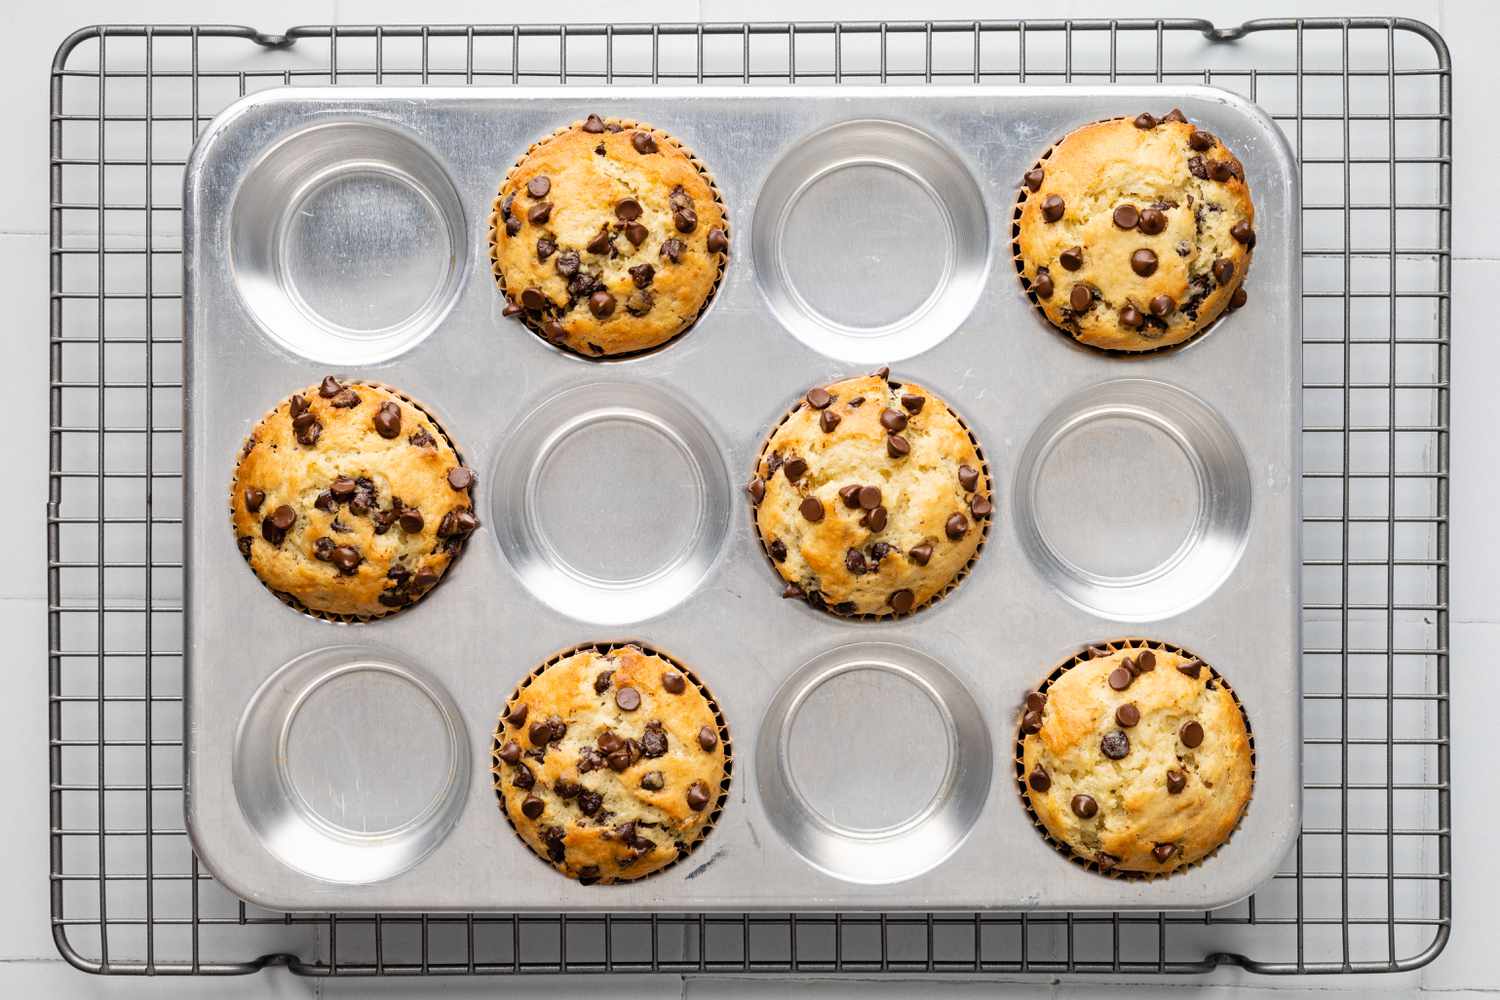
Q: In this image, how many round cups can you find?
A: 12